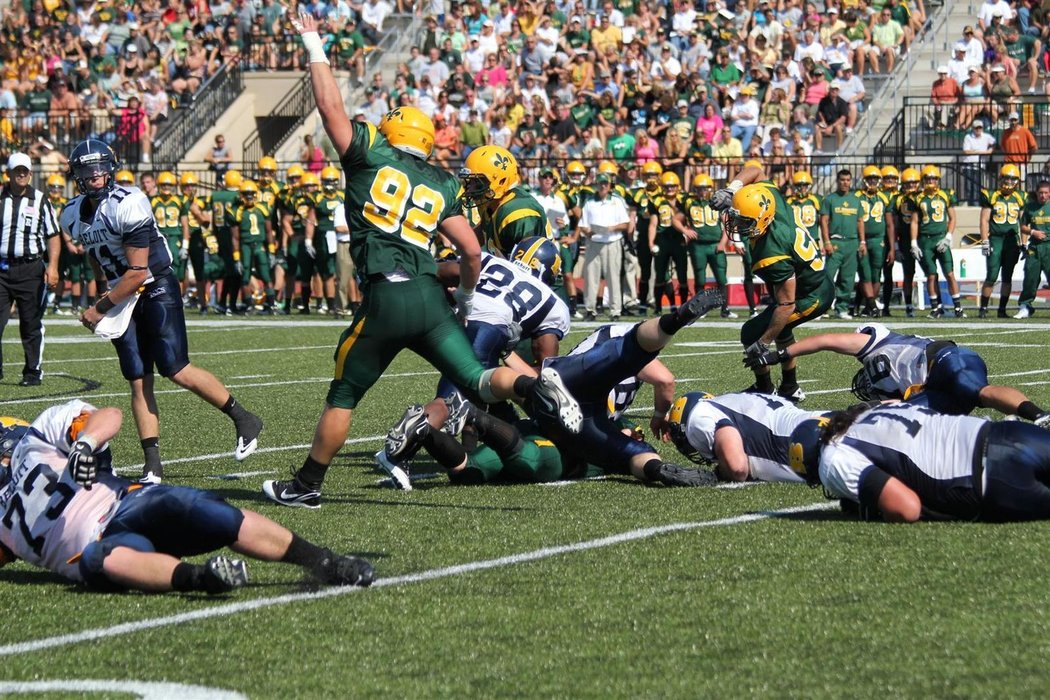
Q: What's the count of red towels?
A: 0